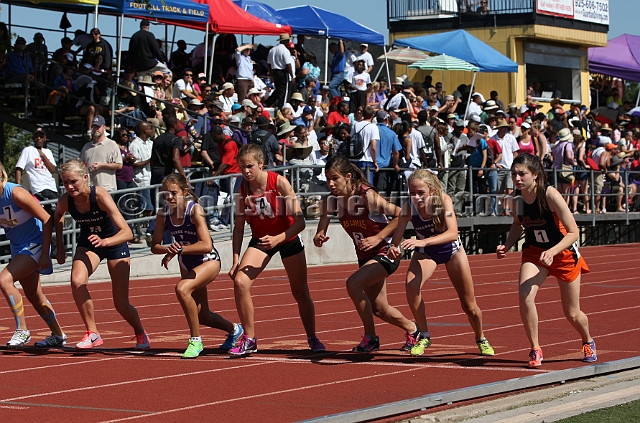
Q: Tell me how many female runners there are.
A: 7